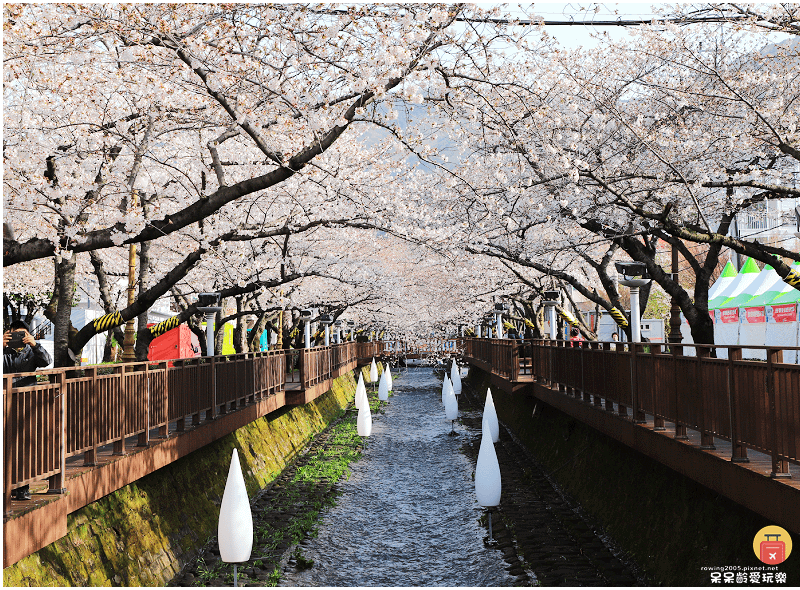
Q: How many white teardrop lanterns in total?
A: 12